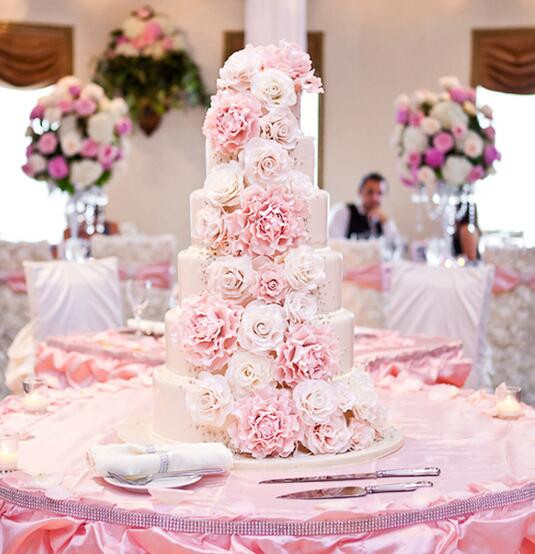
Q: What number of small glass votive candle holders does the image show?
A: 3